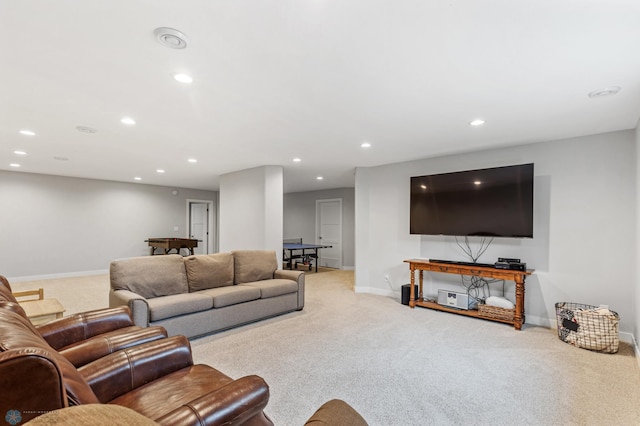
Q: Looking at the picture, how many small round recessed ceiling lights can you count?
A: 12